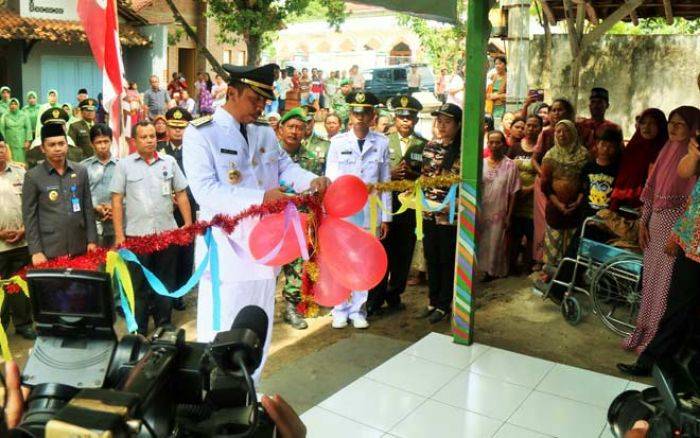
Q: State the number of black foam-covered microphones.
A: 1